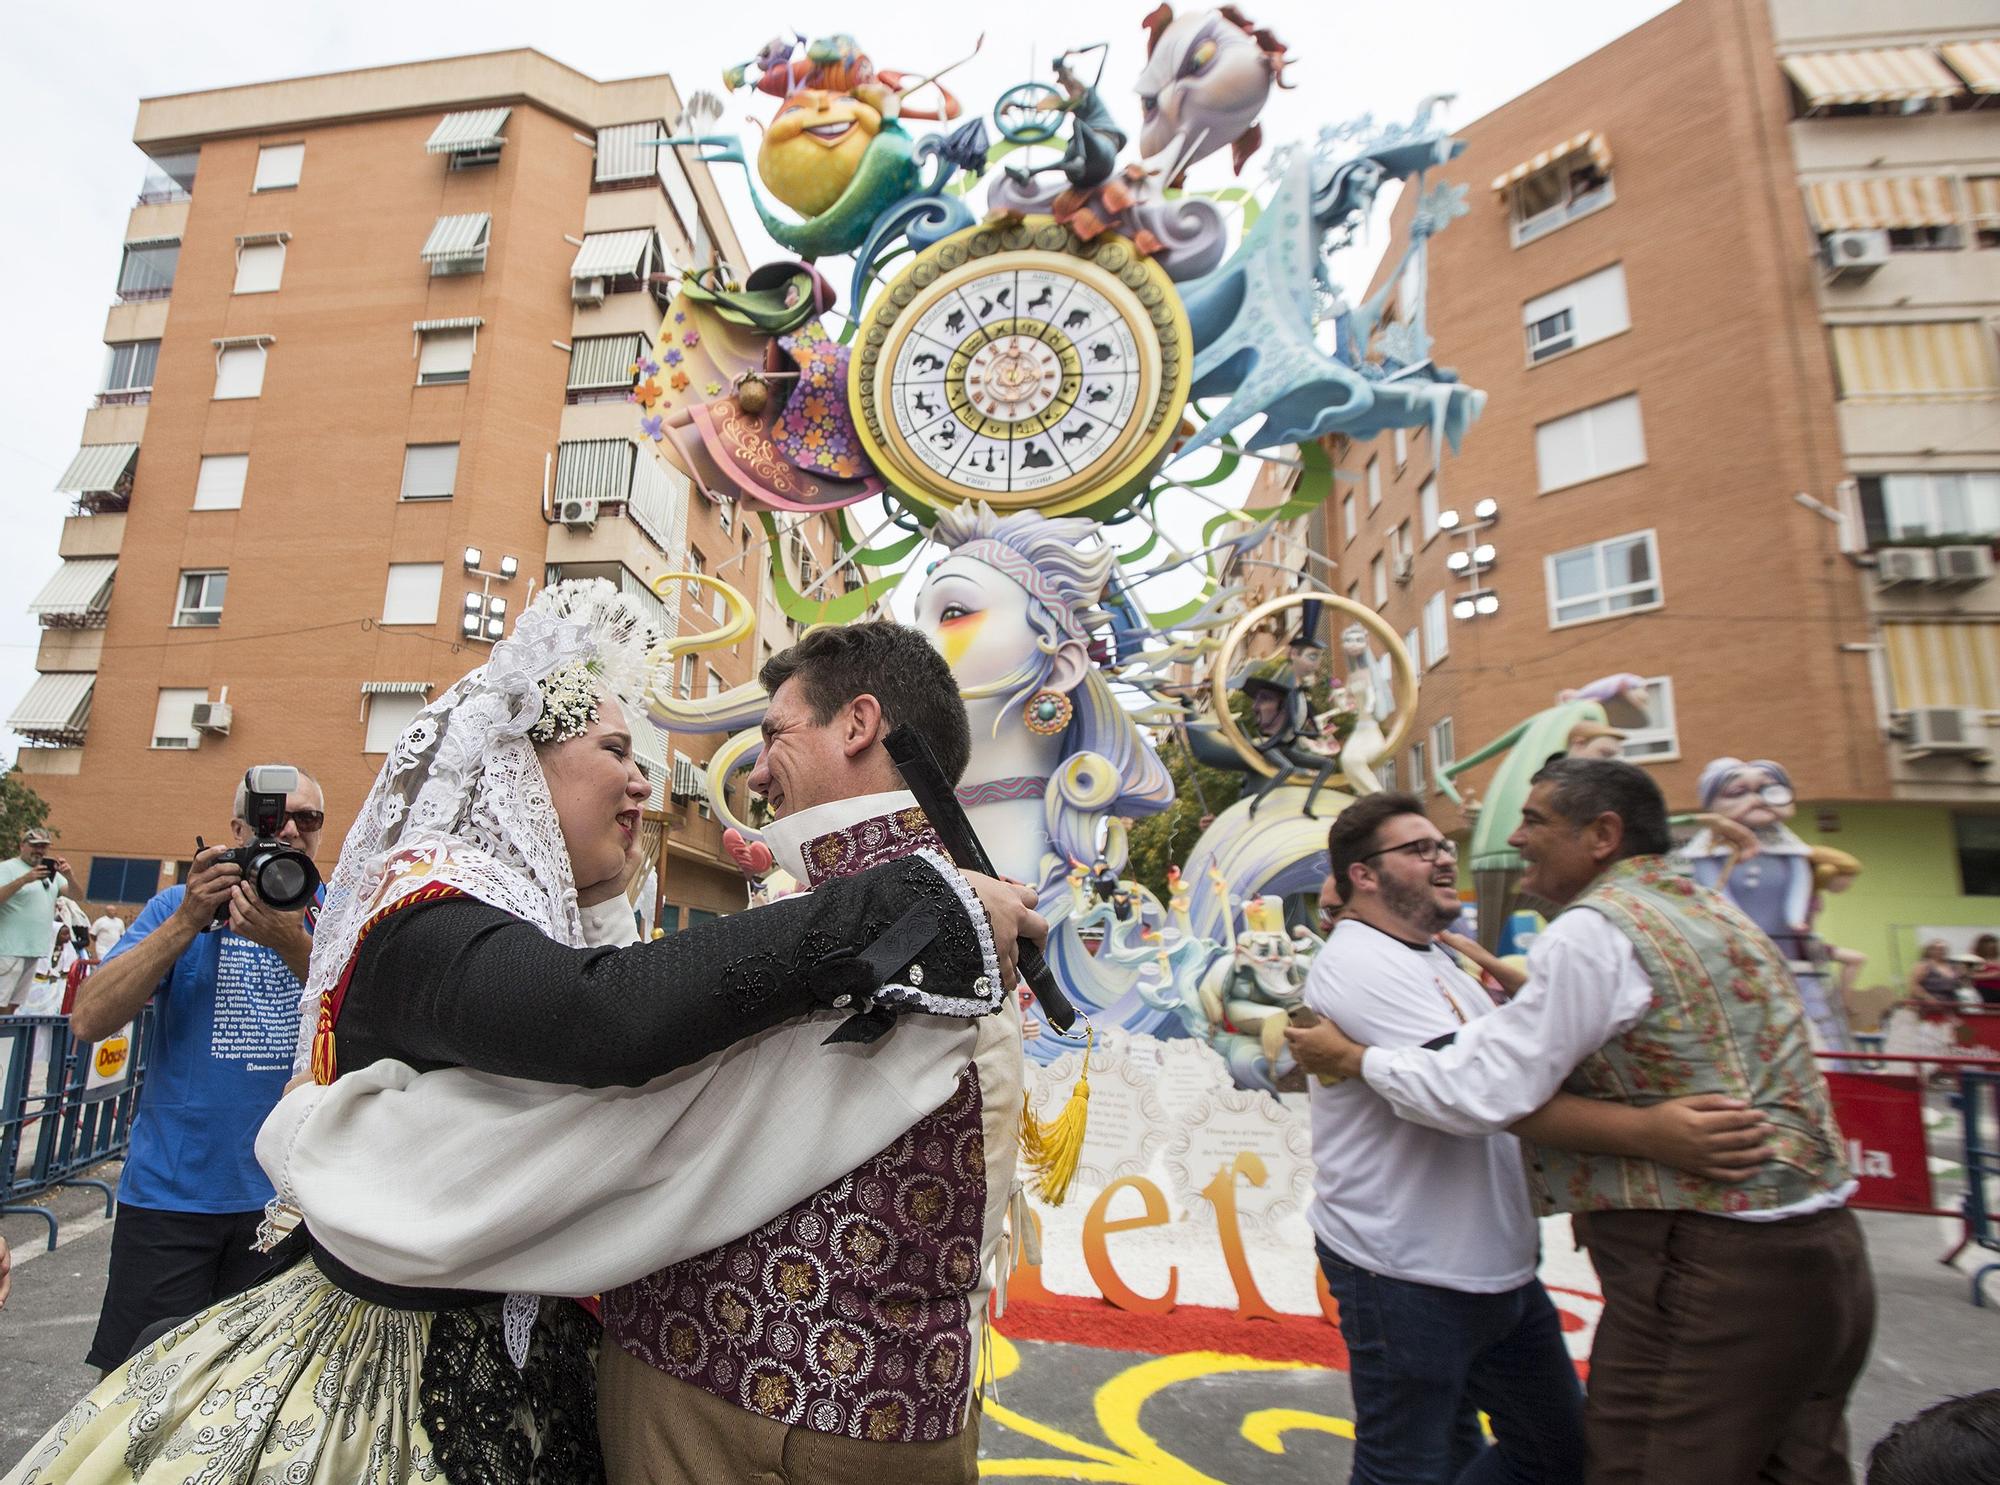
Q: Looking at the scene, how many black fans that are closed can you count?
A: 1